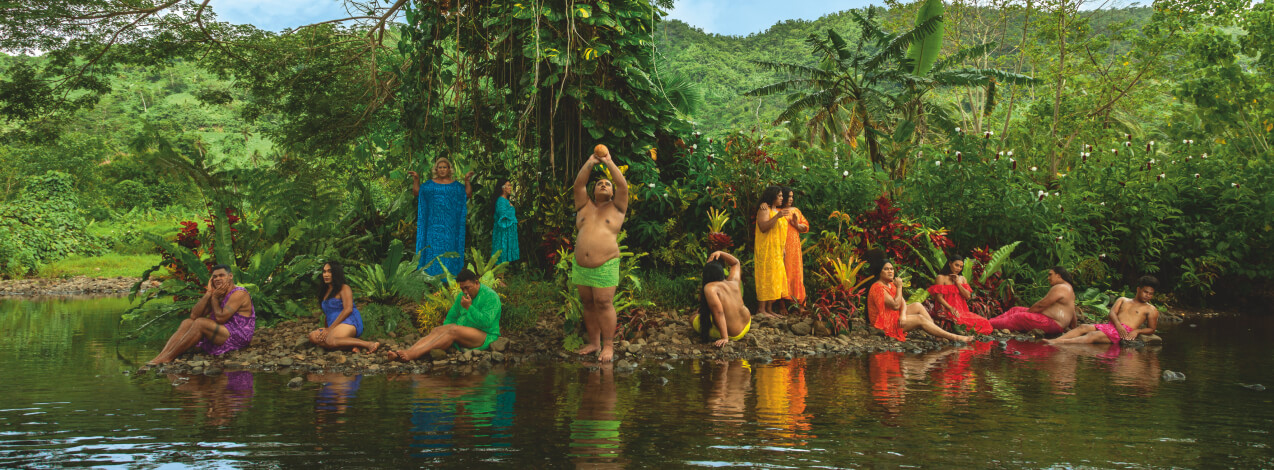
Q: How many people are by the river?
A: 13